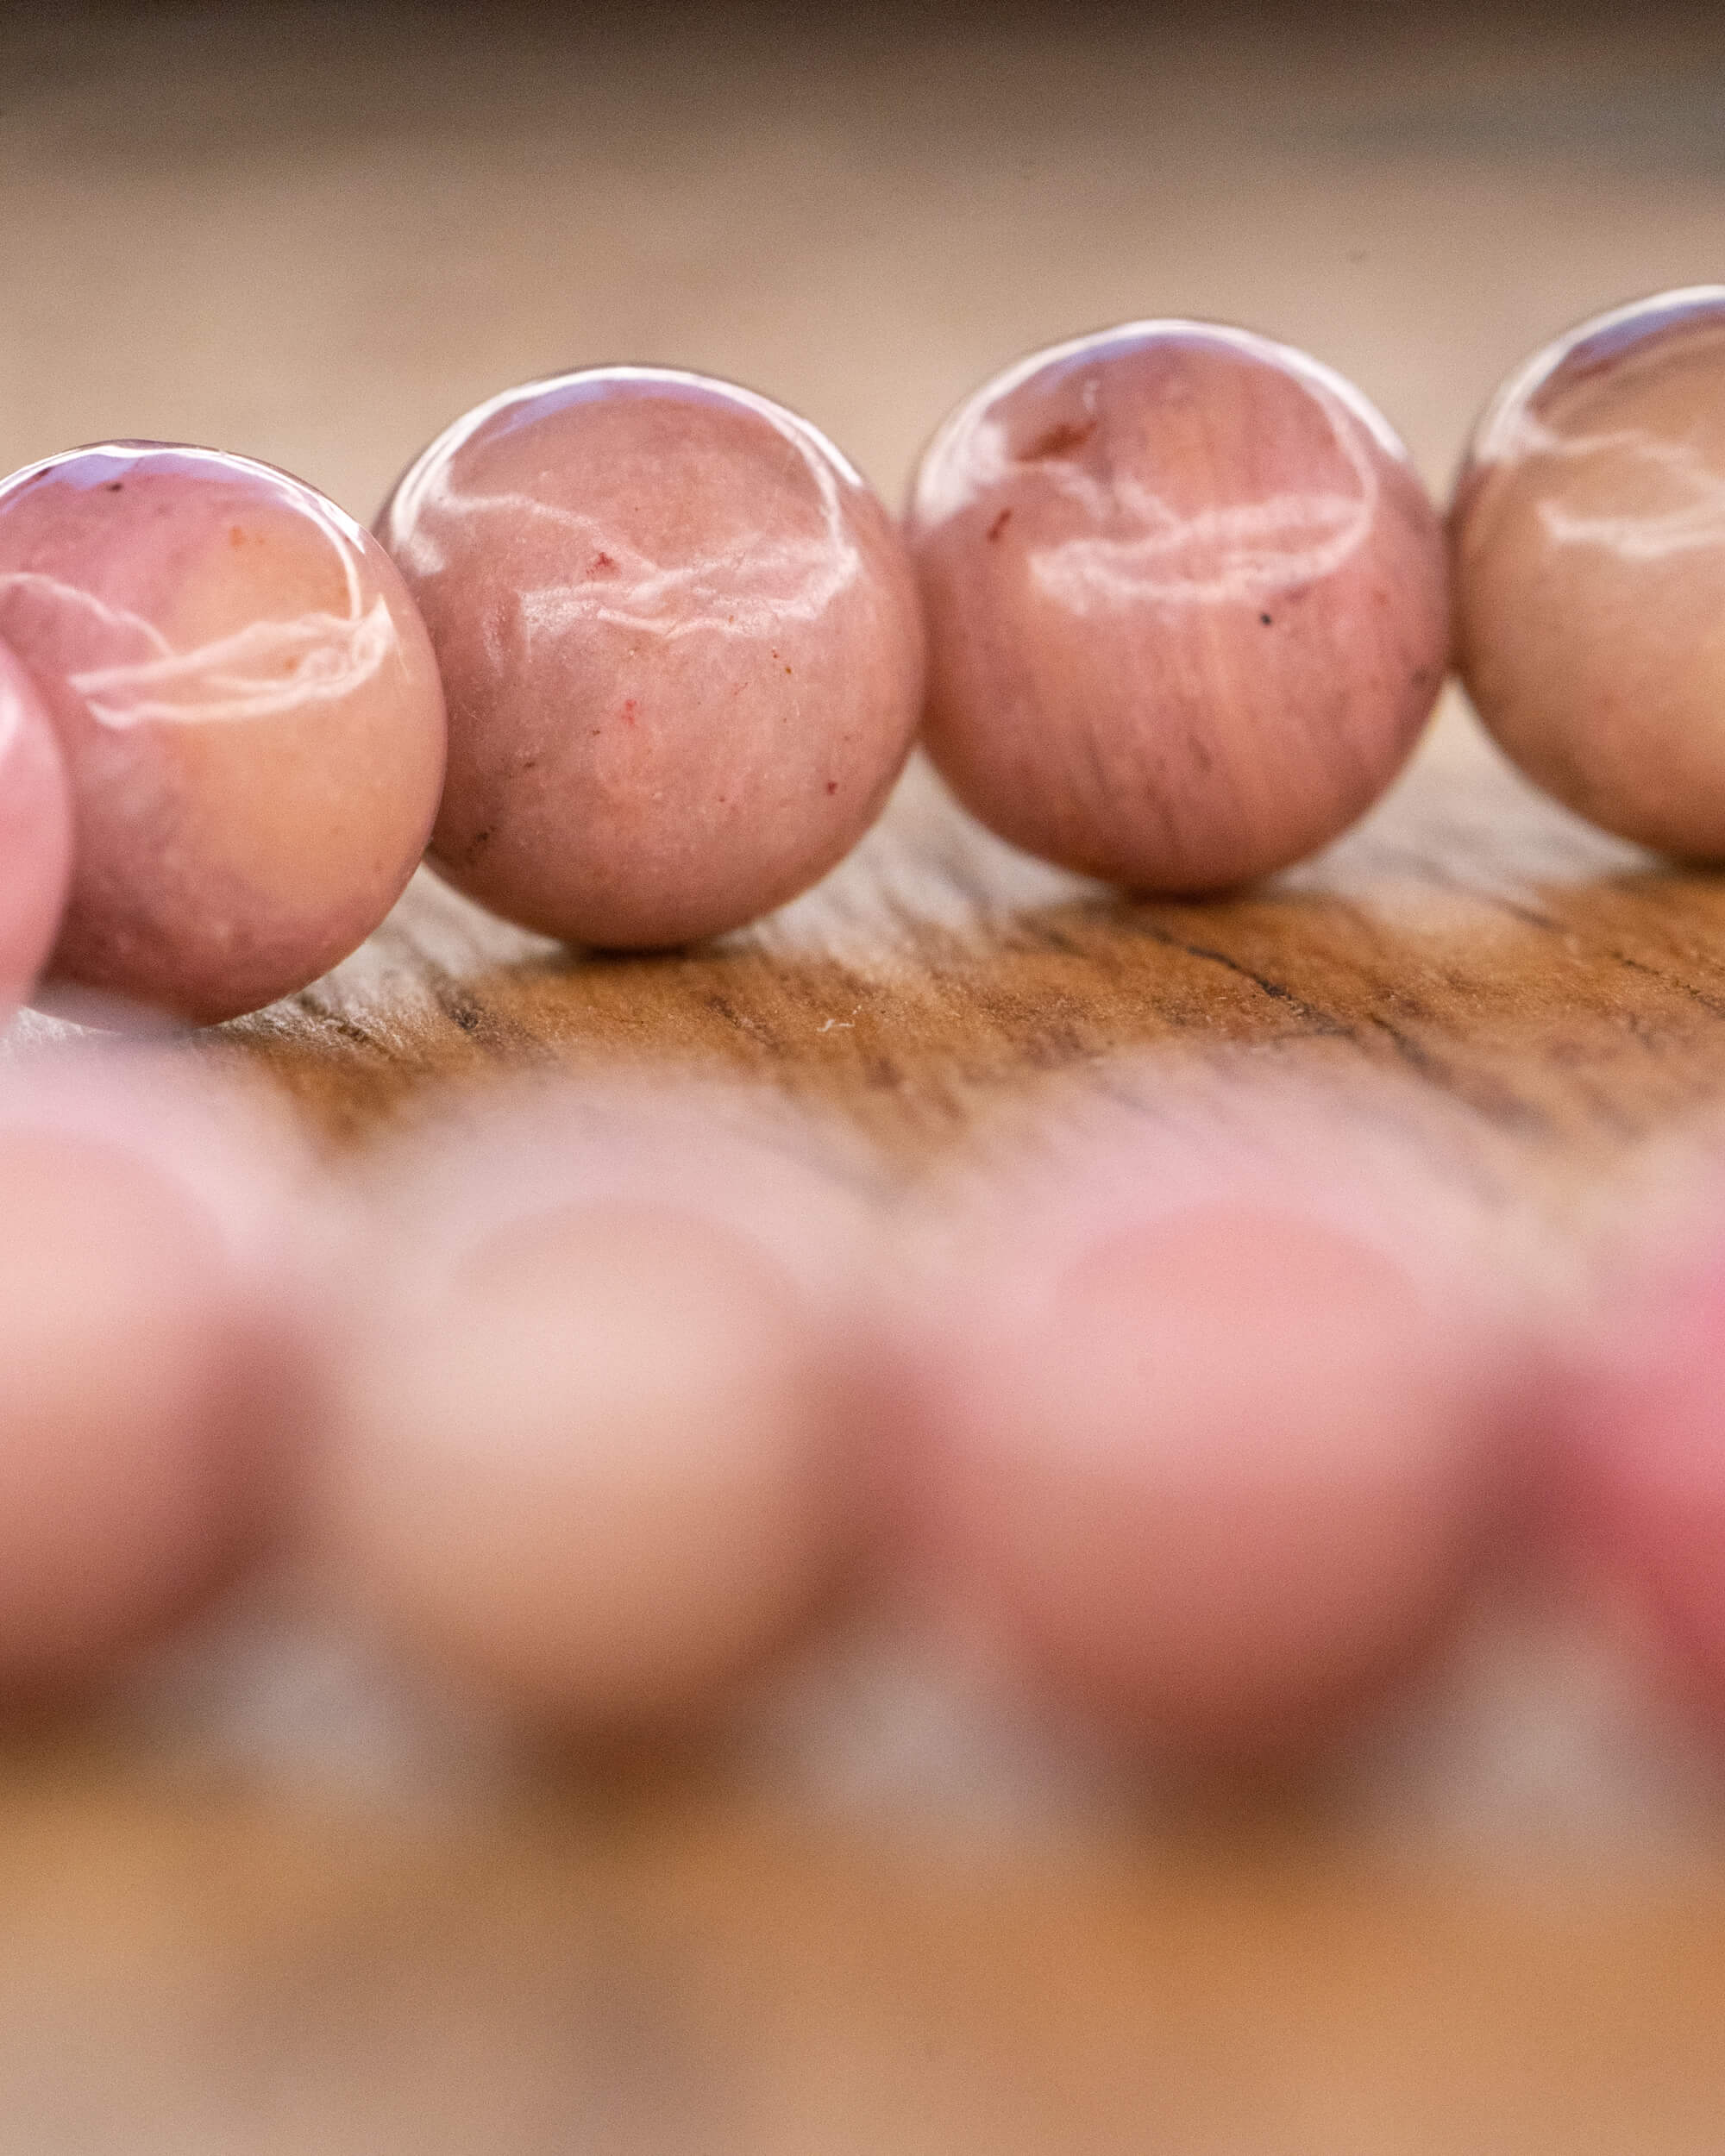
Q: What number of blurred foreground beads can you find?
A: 4